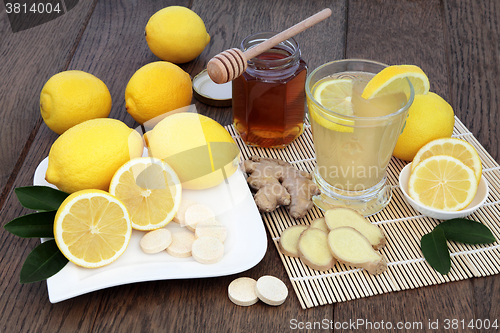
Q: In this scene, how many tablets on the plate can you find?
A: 6